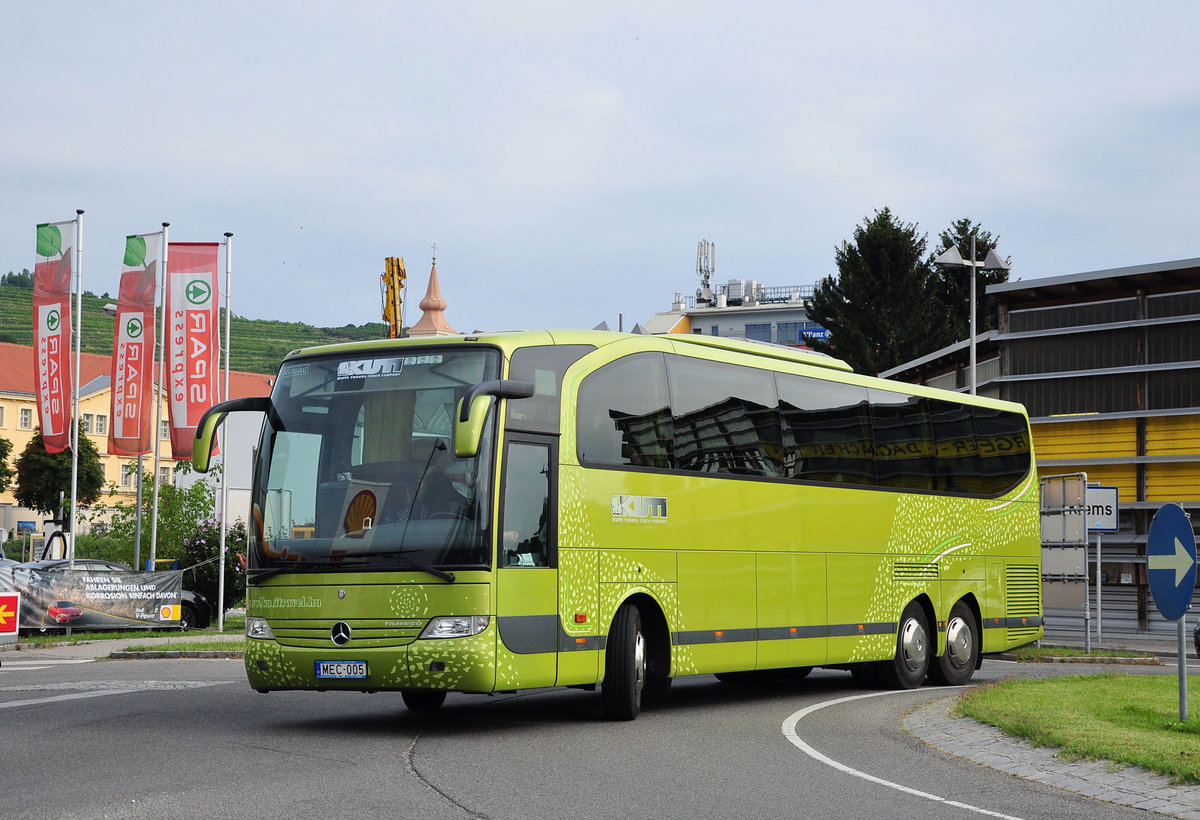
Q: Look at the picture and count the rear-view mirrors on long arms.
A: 2